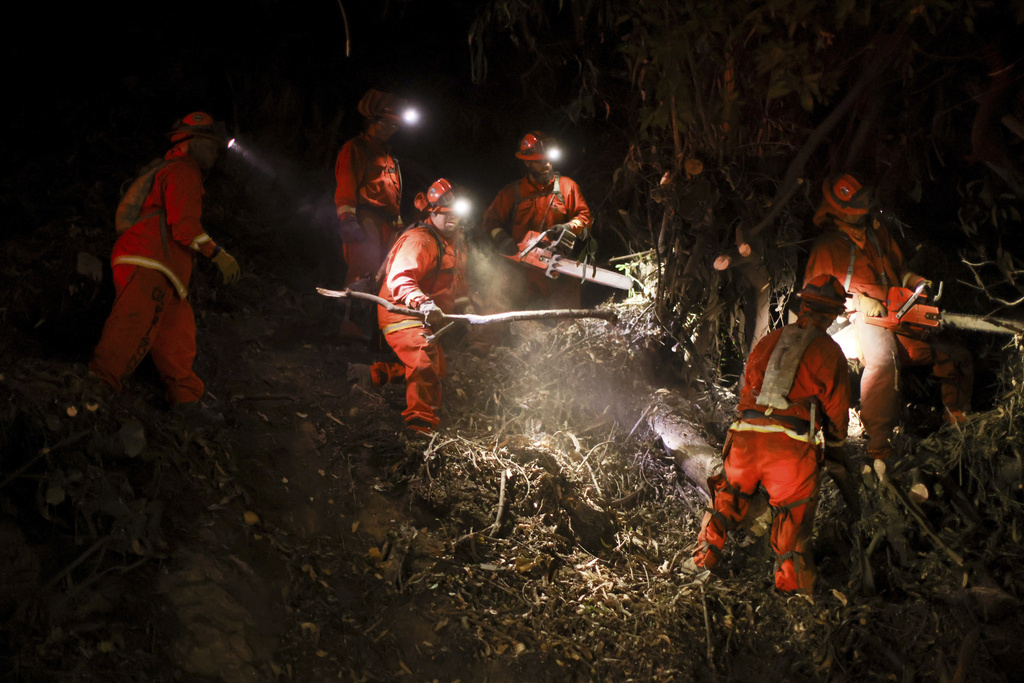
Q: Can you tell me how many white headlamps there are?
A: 4